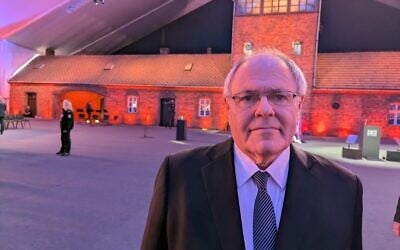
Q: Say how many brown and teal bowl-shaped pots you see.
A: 0